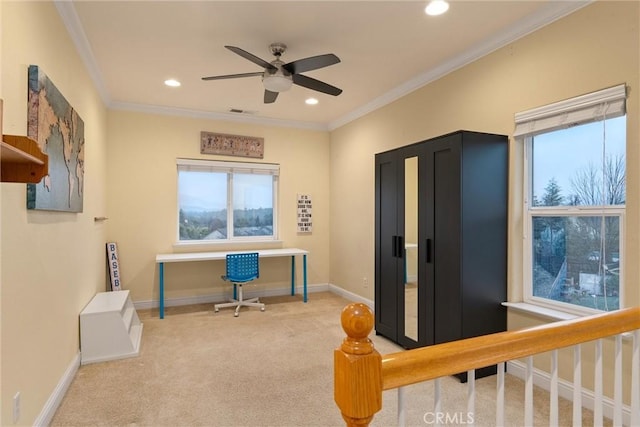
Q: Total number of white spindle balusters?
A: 10